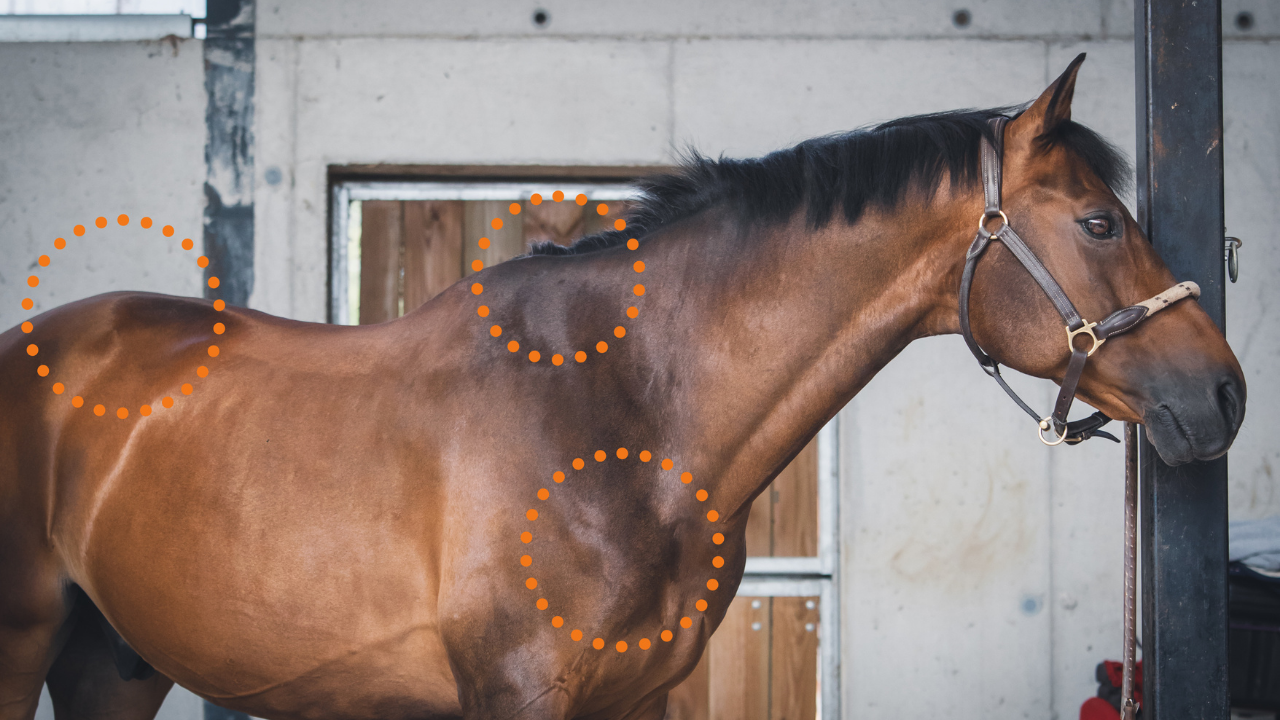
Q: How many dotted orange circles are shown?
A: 3